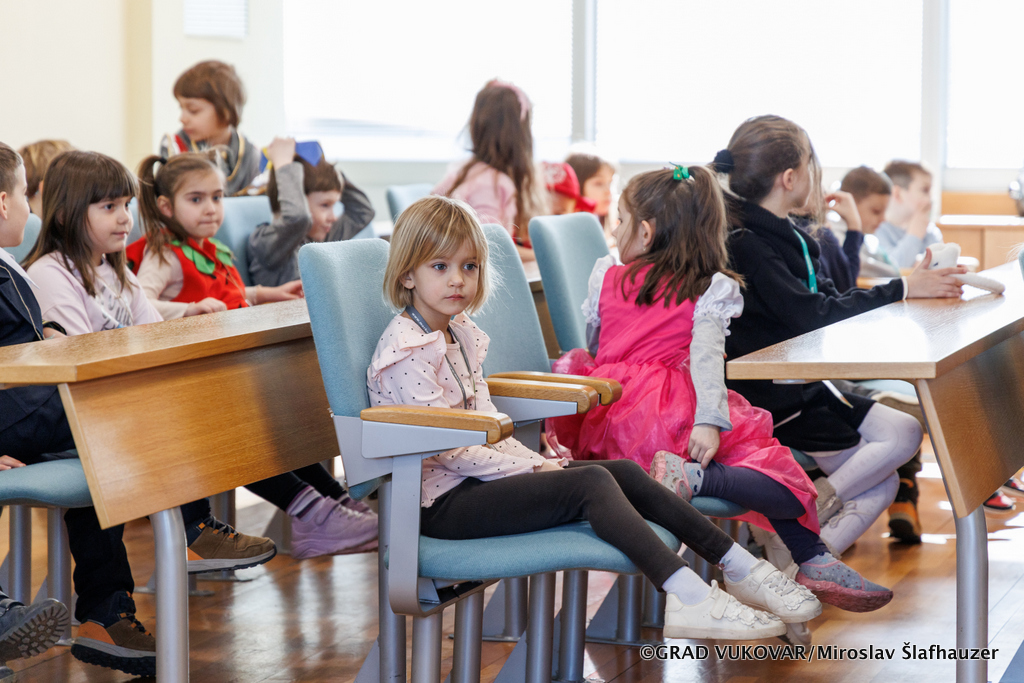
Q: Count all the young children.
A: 15